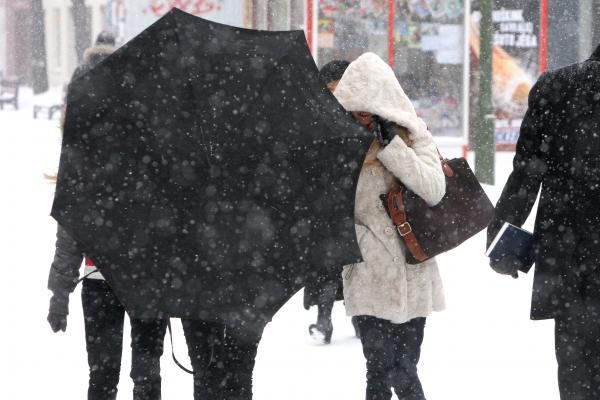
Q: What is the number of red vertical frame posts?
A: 3